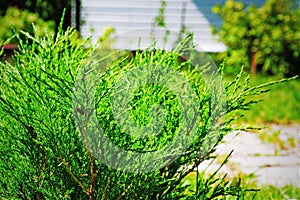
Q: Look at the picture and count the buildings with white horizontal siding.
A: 1